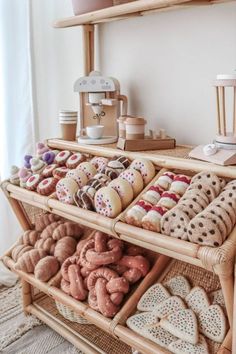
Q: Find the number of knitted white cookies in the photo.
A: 10